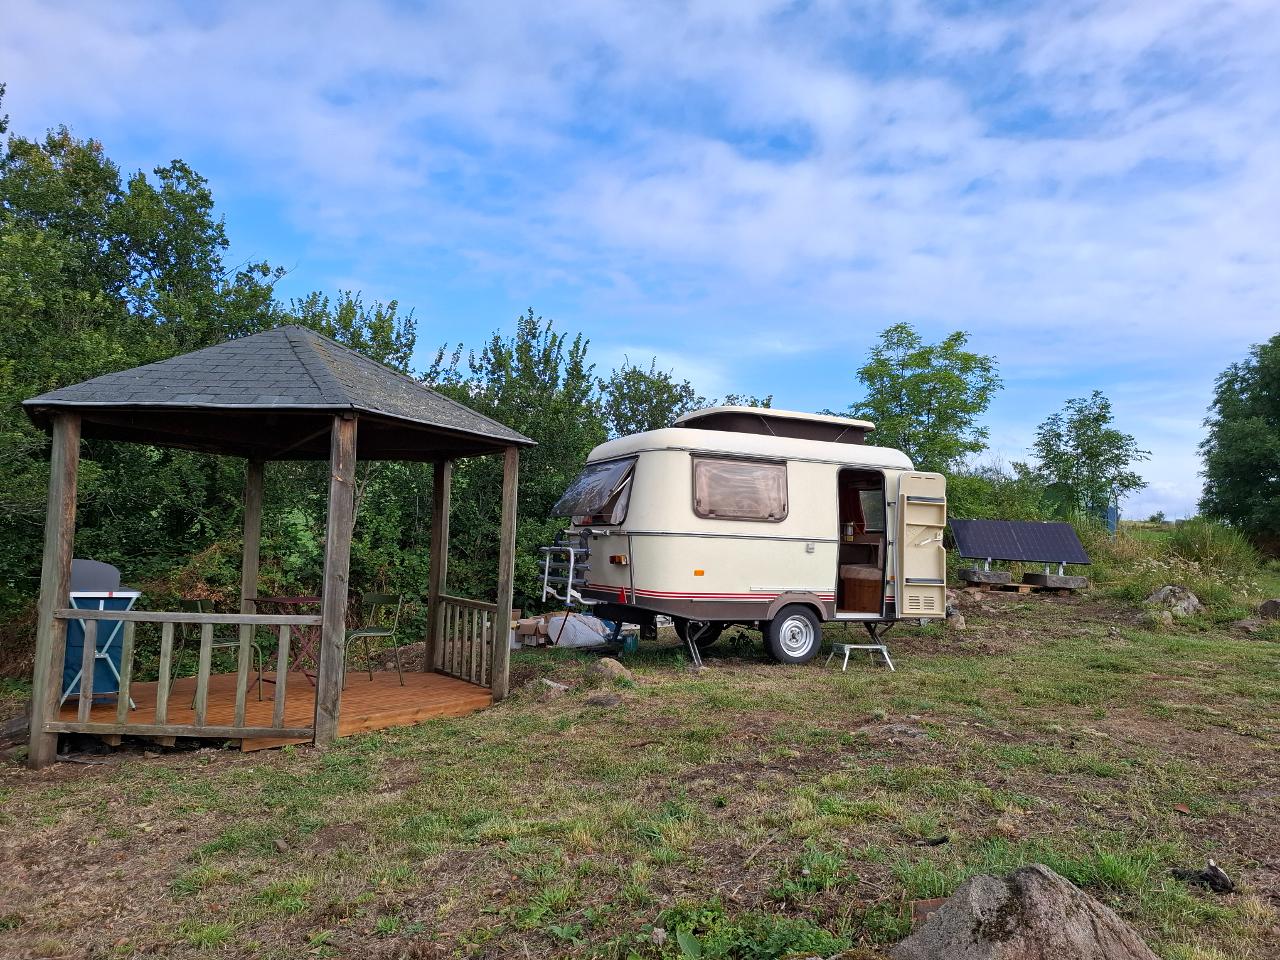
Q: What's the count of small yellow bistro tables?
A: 0